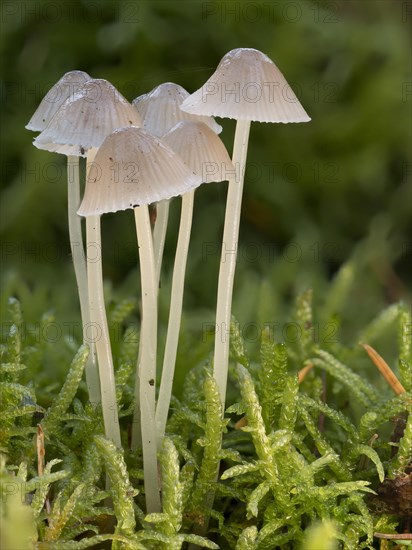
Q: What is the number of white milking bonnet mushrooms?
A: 6